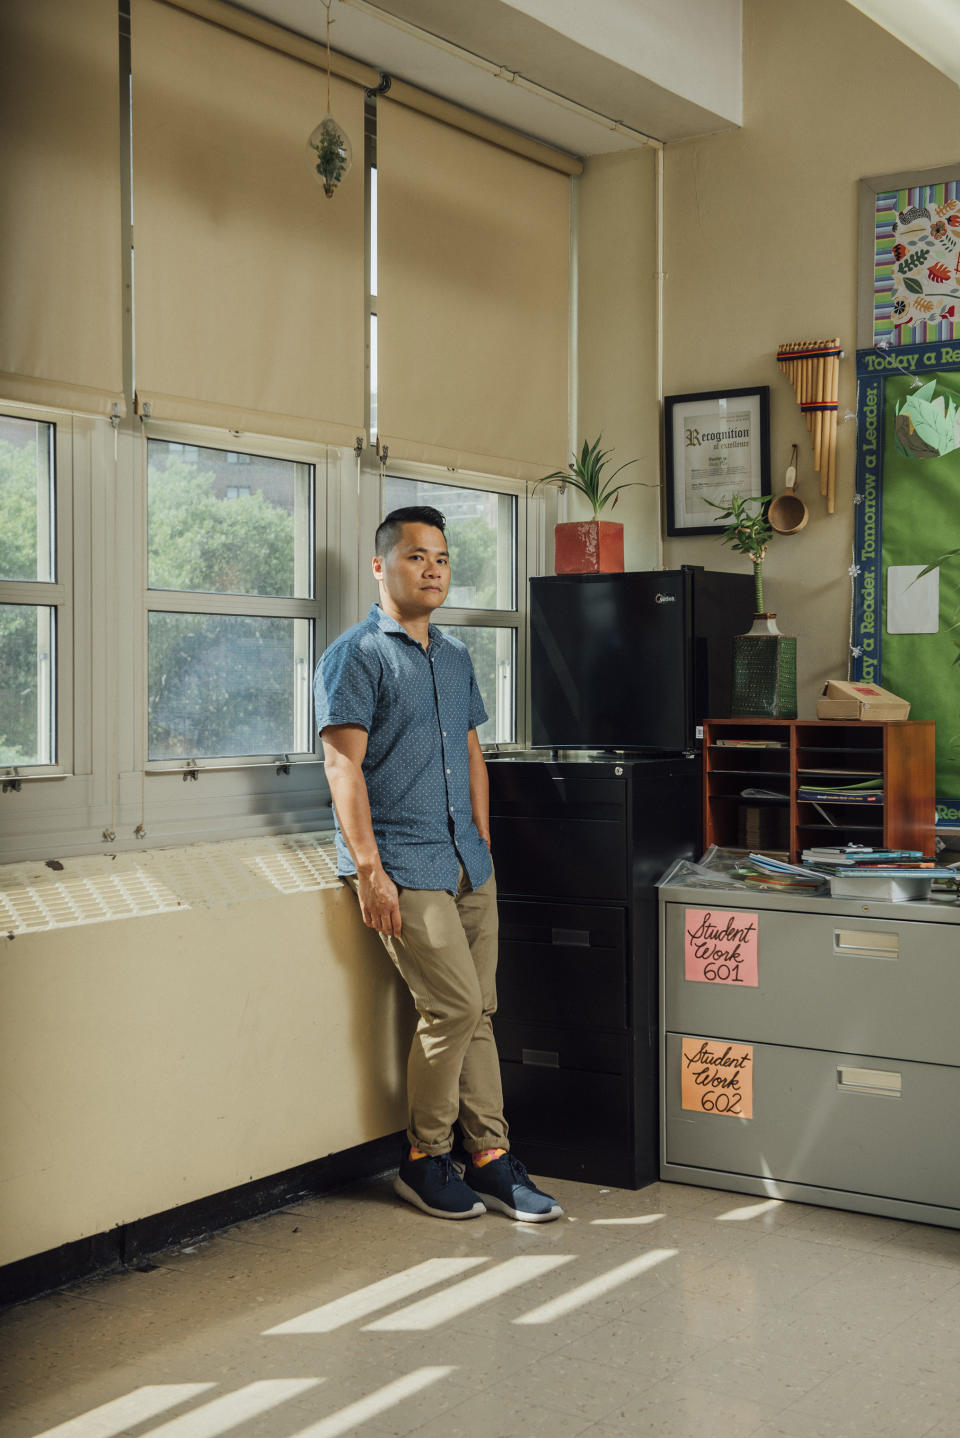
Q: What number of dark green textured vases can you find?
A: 1